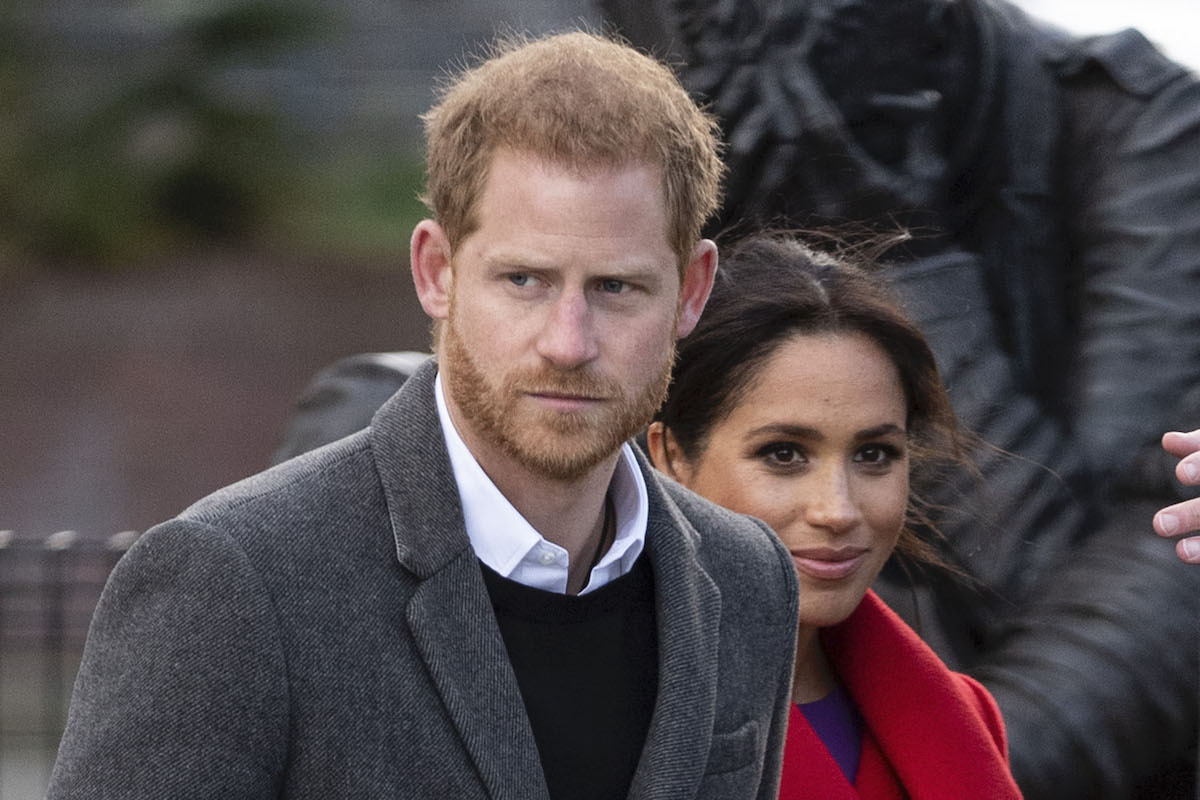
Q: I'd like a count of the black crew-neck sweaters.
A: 1